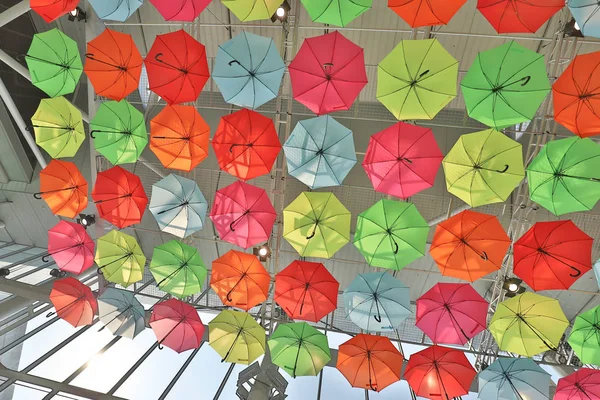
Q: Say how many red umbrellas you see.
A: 9